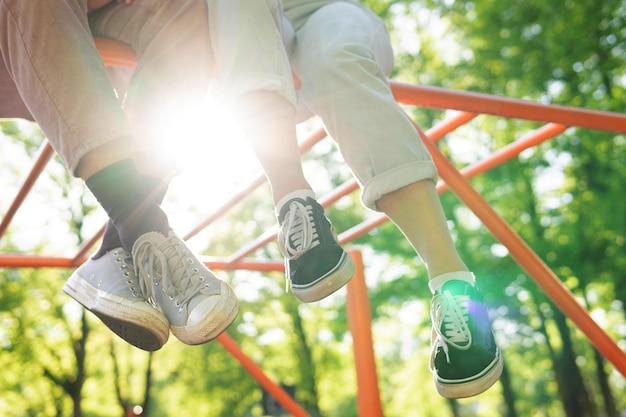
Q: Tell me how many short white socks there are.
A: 2